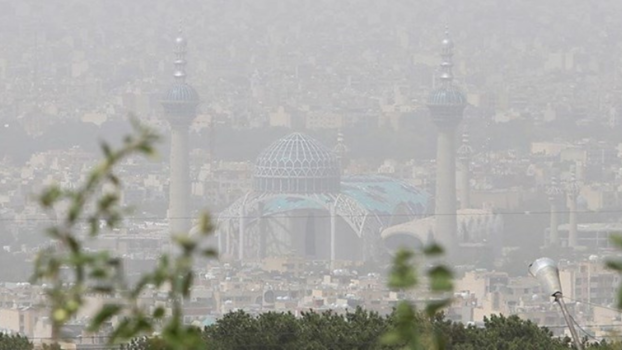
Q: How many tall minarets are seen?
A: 2